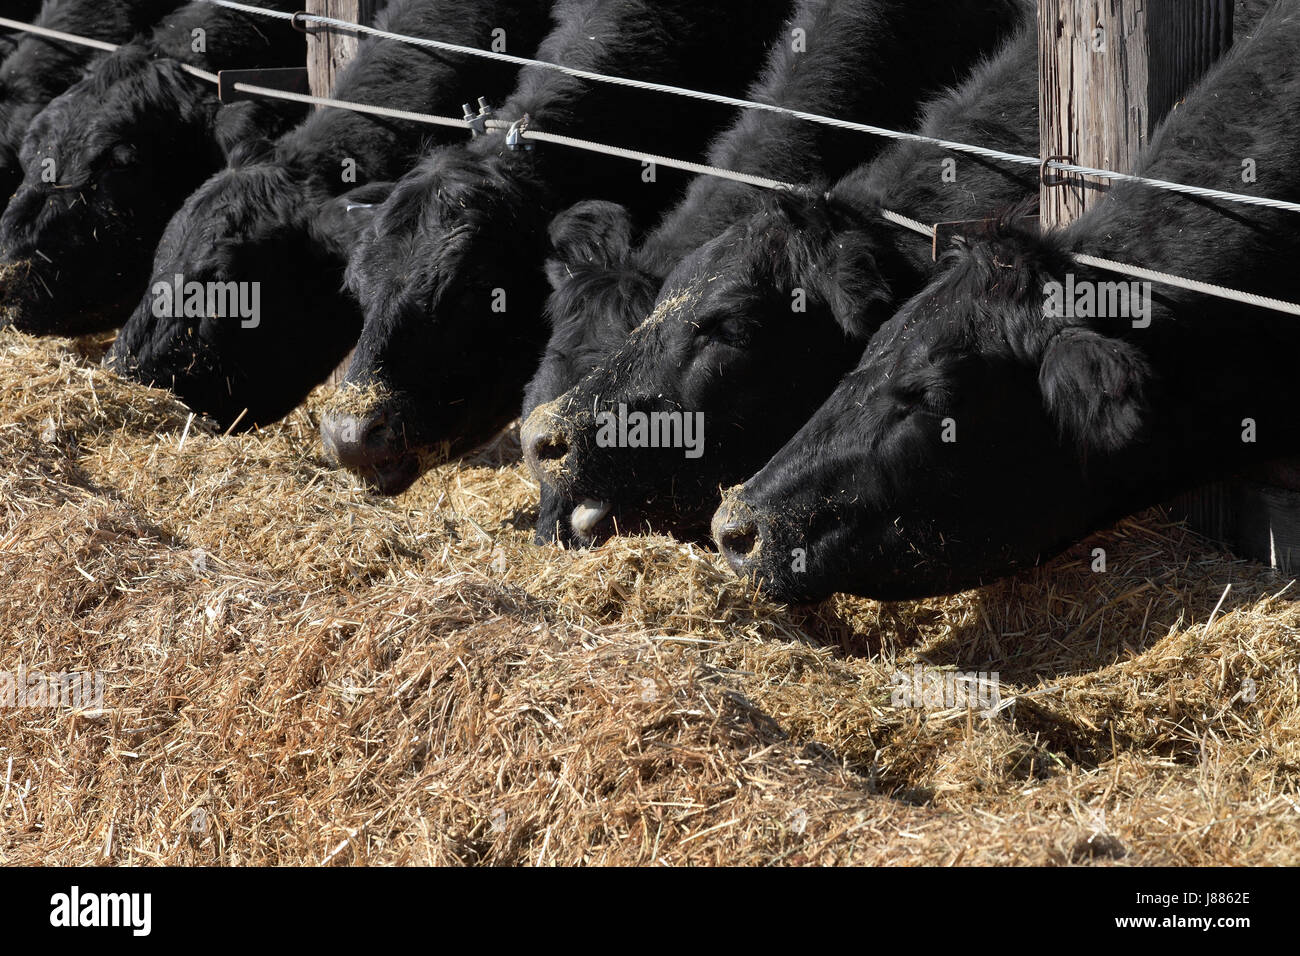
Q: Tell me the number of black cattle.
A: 7